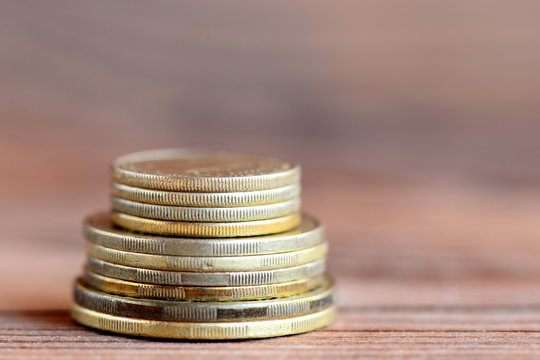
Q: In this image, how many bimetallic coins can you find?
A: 0